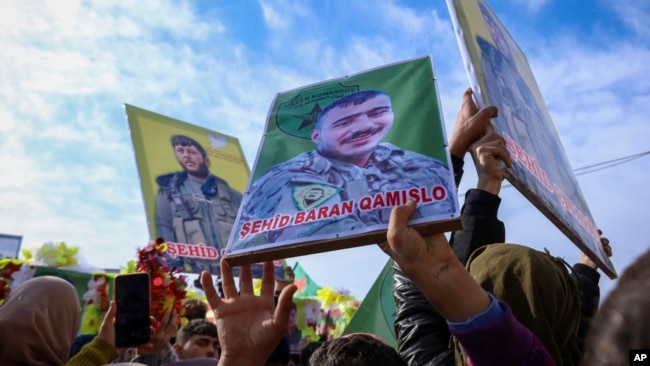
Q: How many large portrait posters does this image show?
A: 3